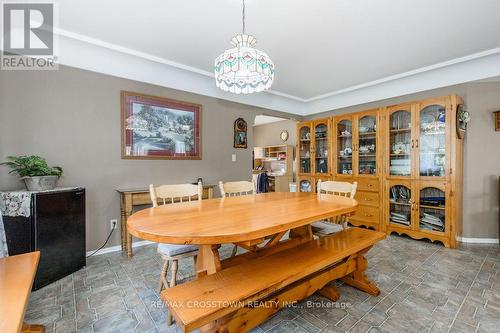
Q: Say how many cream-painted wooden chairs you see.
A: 3